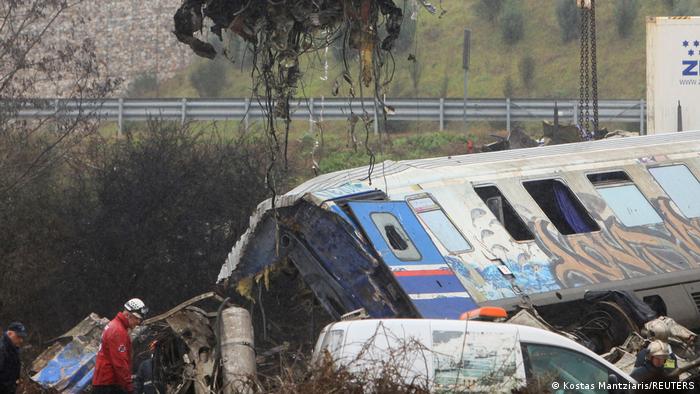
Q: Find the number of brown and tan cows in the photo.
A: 0